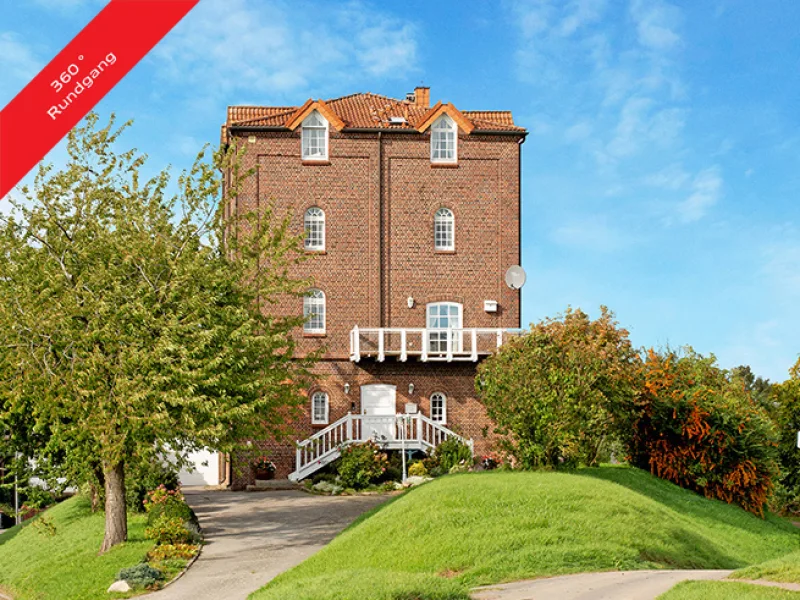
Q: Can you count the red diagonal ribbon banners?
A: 1